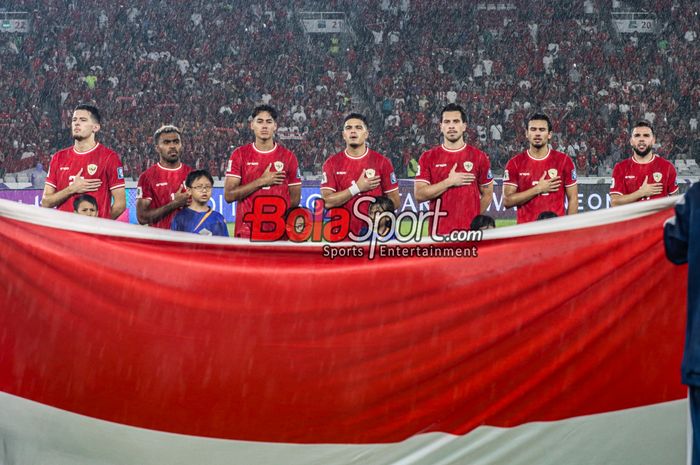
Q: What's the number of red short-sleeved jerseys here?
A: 7